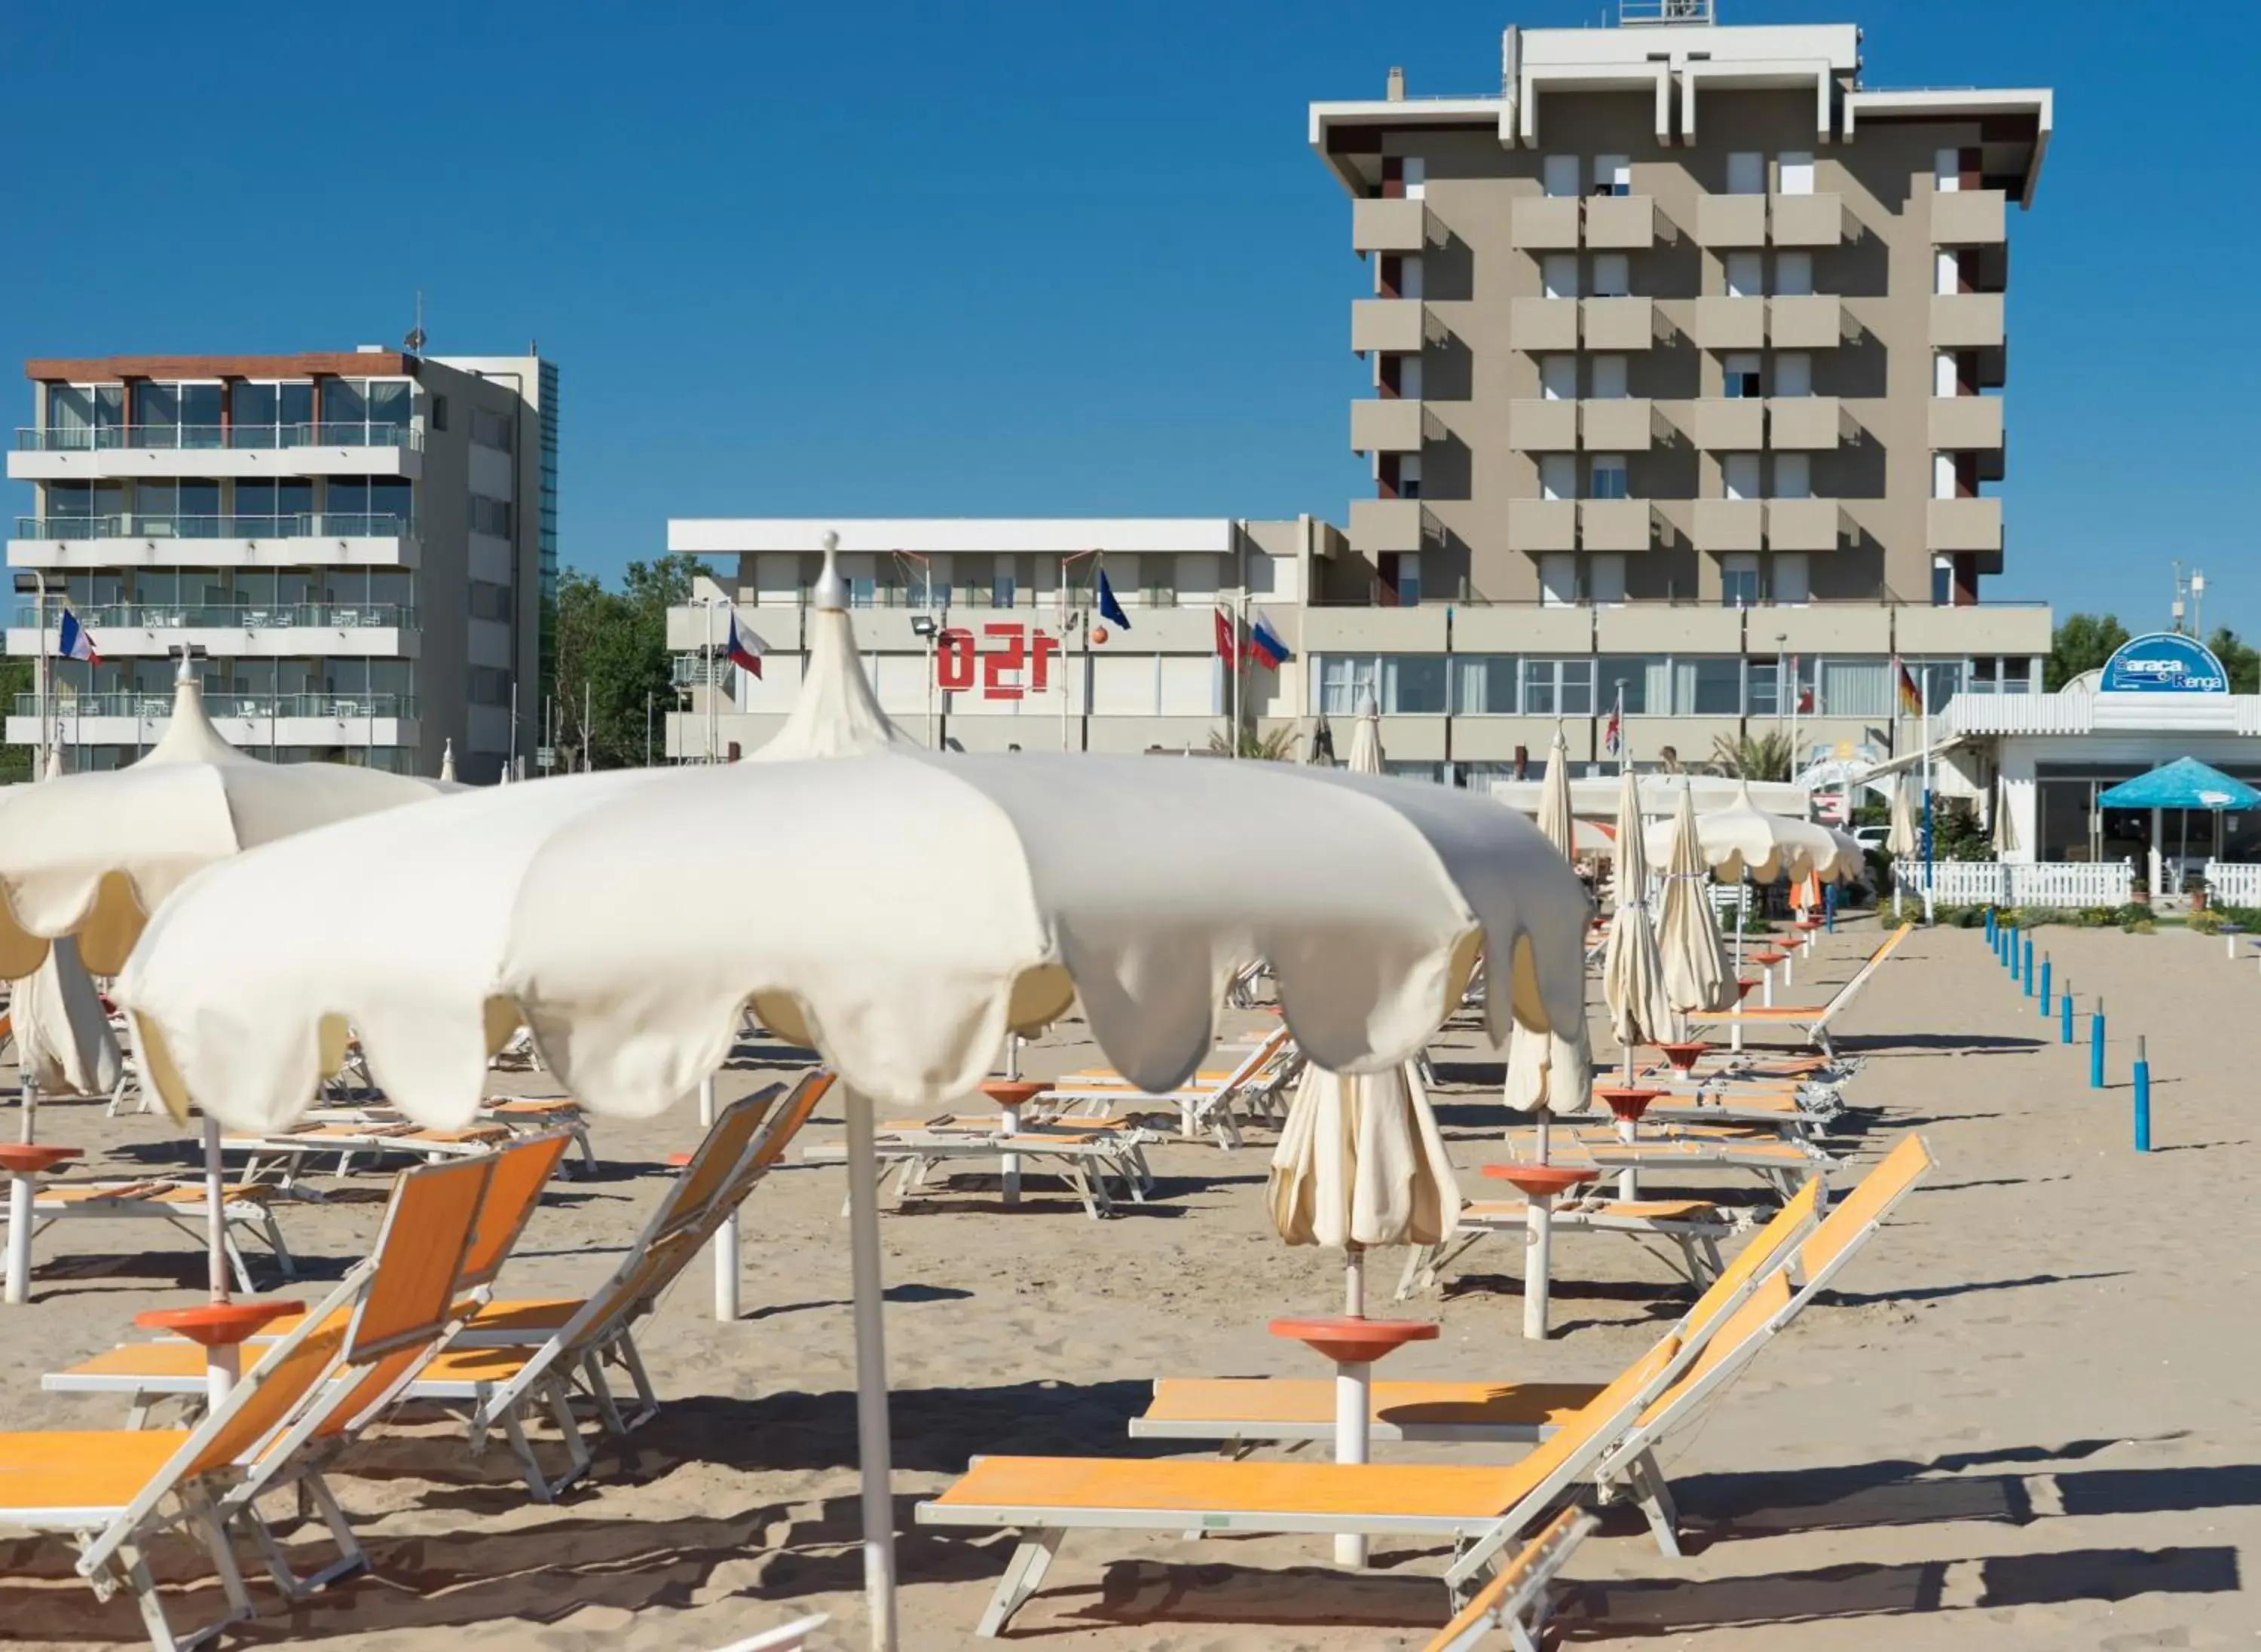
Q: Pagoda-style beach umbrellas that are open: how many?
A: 3